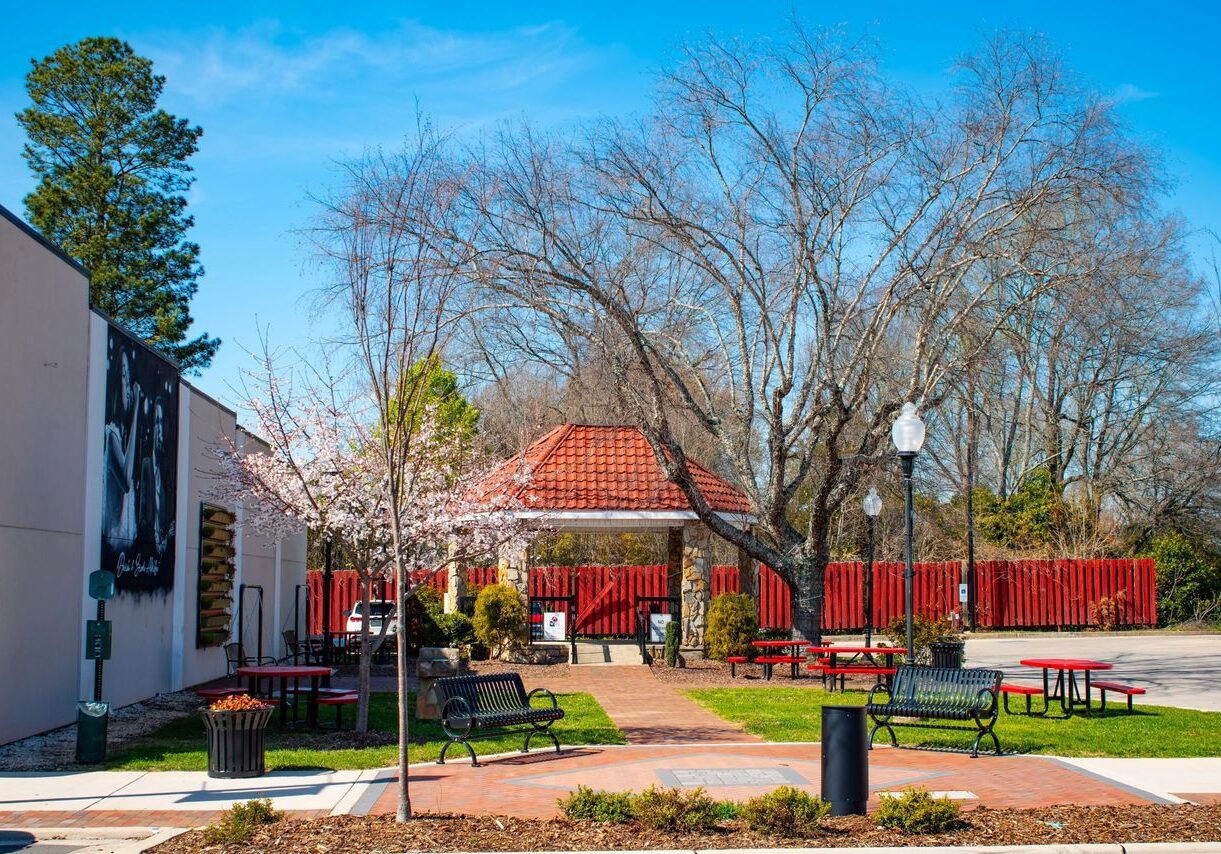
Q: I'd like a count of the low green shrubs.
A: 5